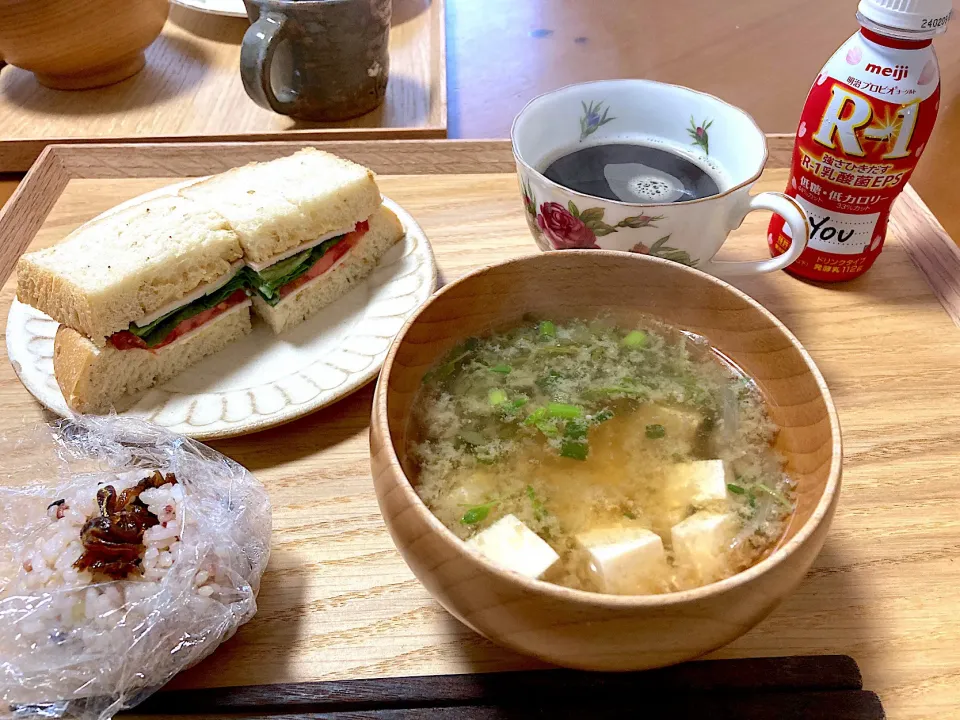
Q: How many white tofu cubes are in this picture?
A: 4